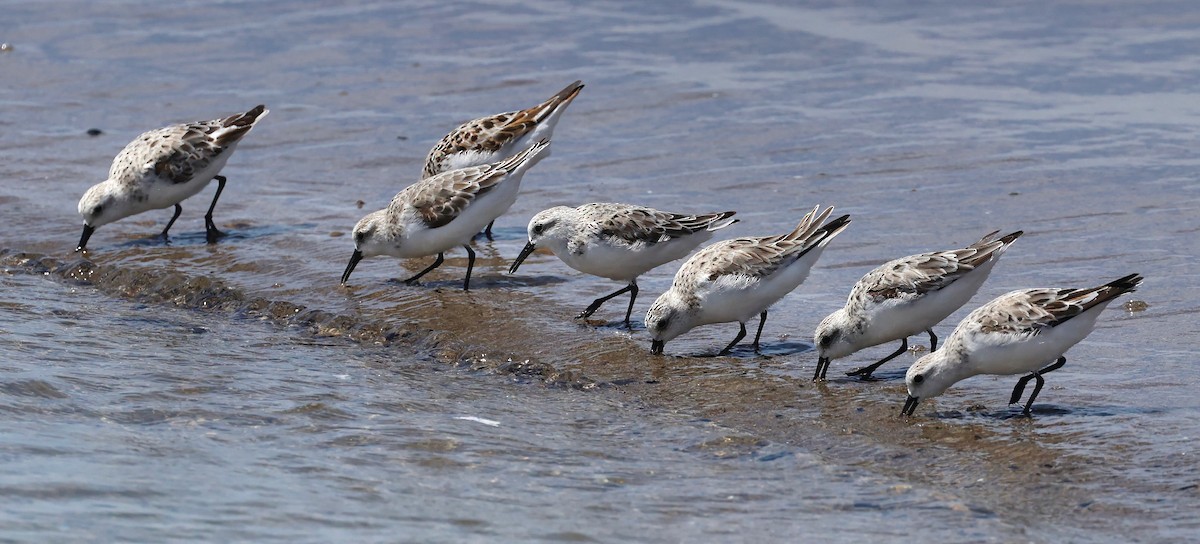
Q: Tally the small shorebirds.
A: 7